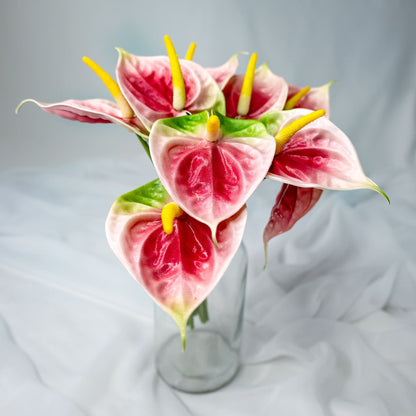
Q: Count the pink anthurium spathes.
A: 9